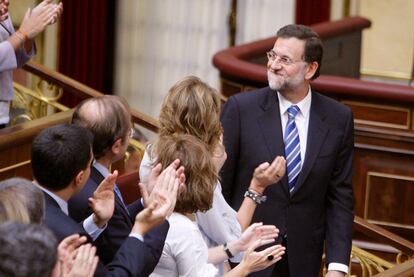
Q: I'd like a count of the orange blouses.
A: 0